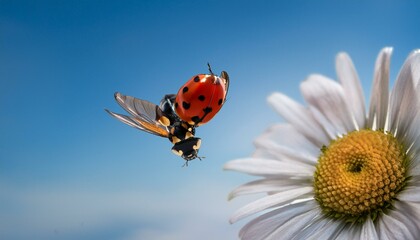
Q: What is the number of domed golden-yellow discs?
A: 1